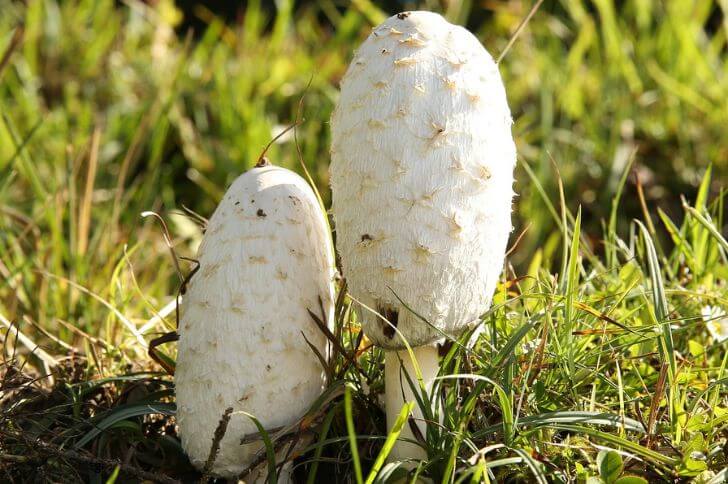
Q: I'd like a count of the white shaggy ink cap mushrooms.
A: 2